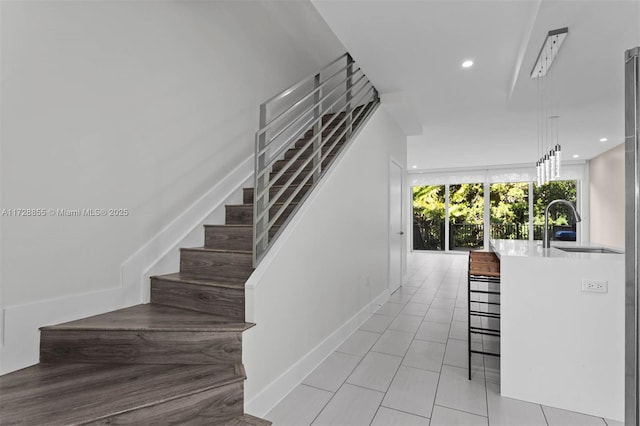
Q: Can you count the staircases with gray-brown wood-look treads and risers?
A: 1